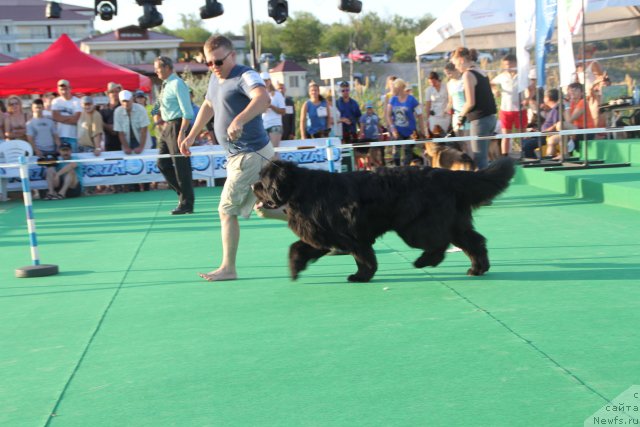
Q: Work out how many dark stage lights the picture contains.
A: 6